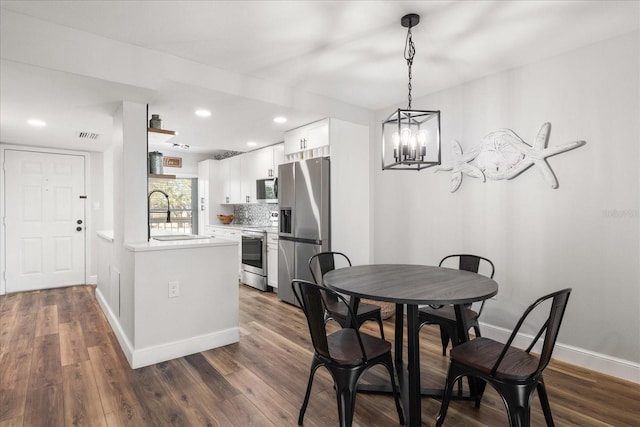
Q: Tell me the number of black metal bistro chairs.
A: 4